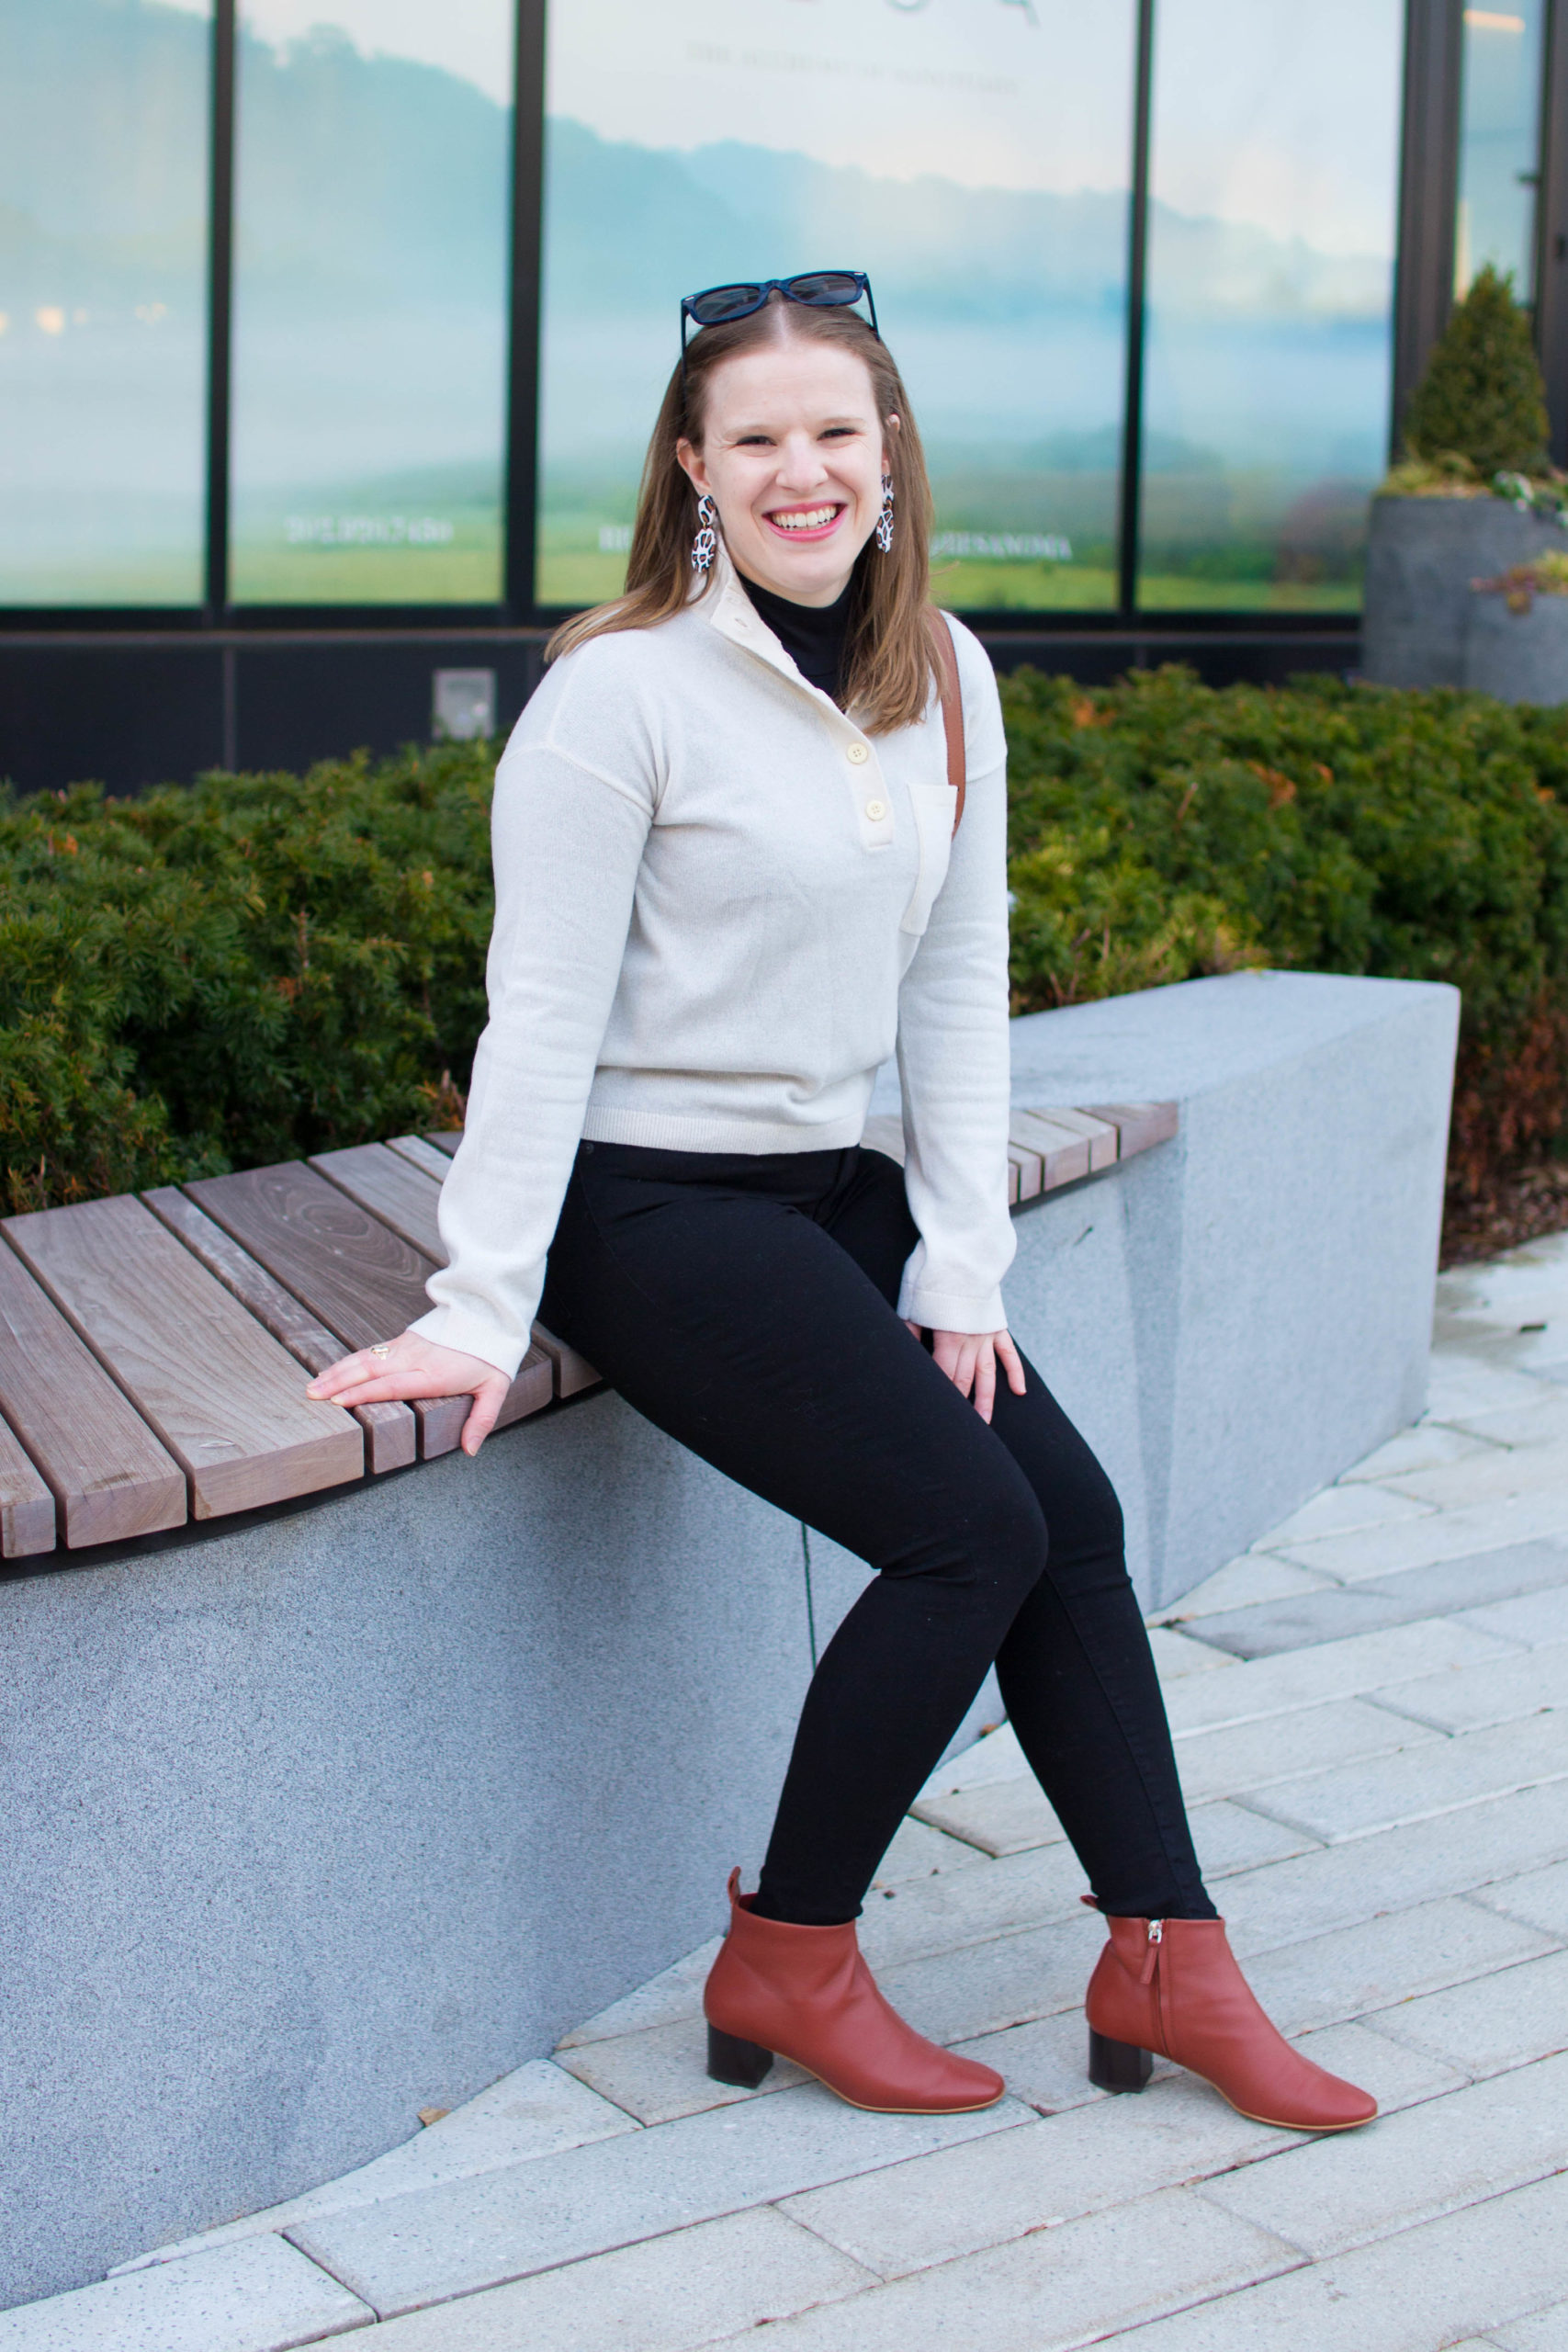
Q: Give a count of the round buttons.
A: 2